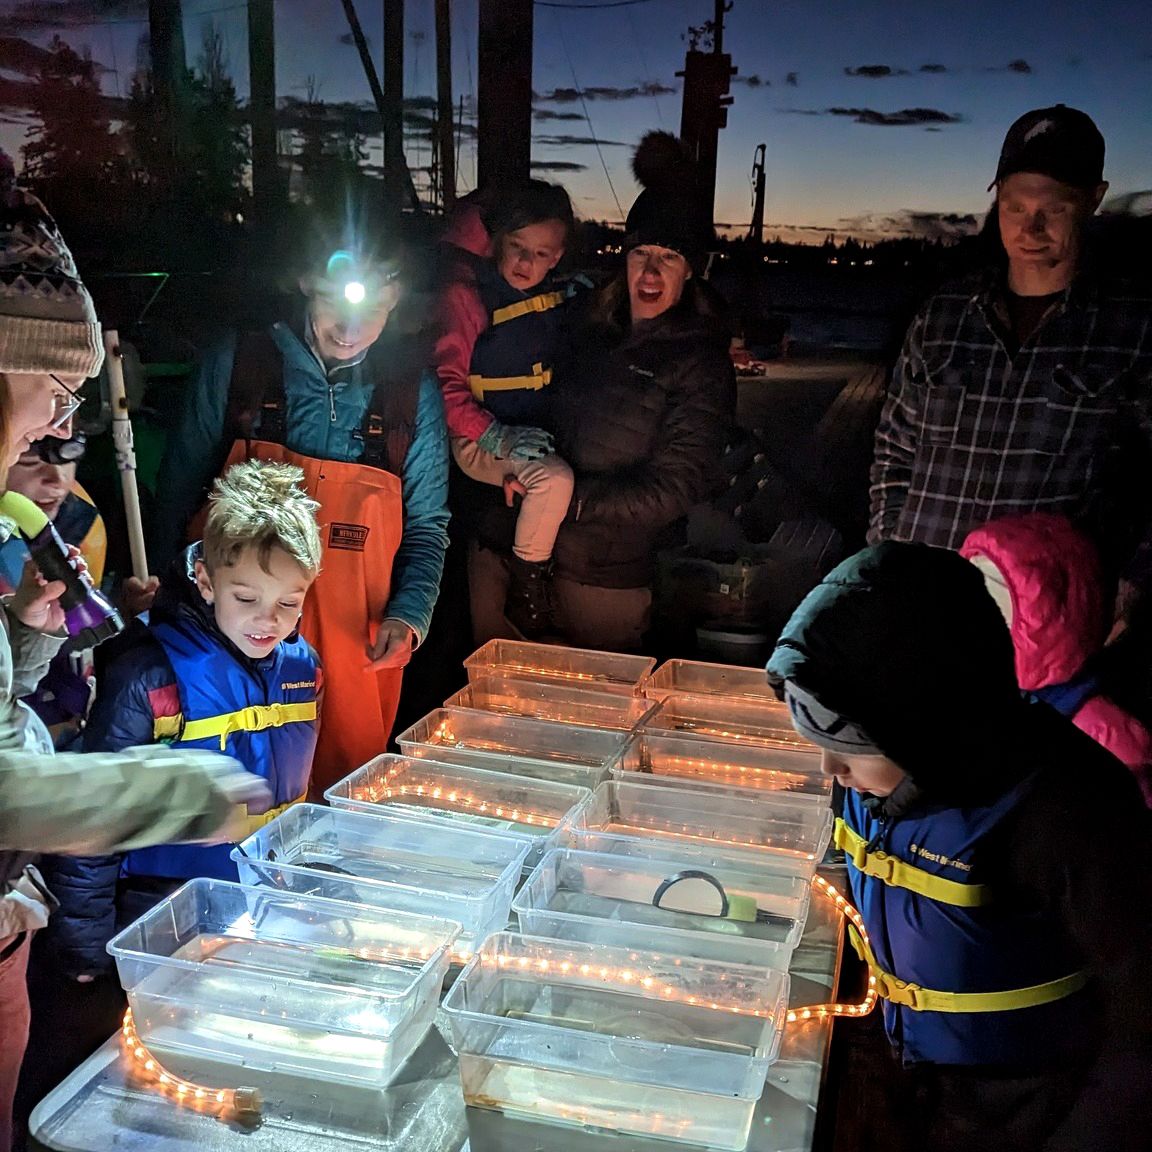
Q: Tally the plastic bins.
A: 12